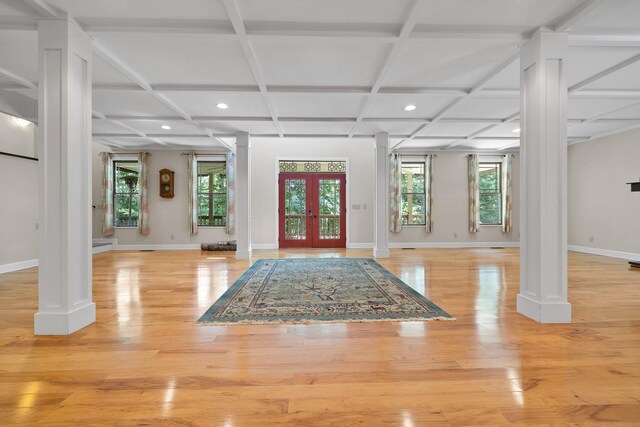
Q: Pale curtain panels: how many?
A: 8